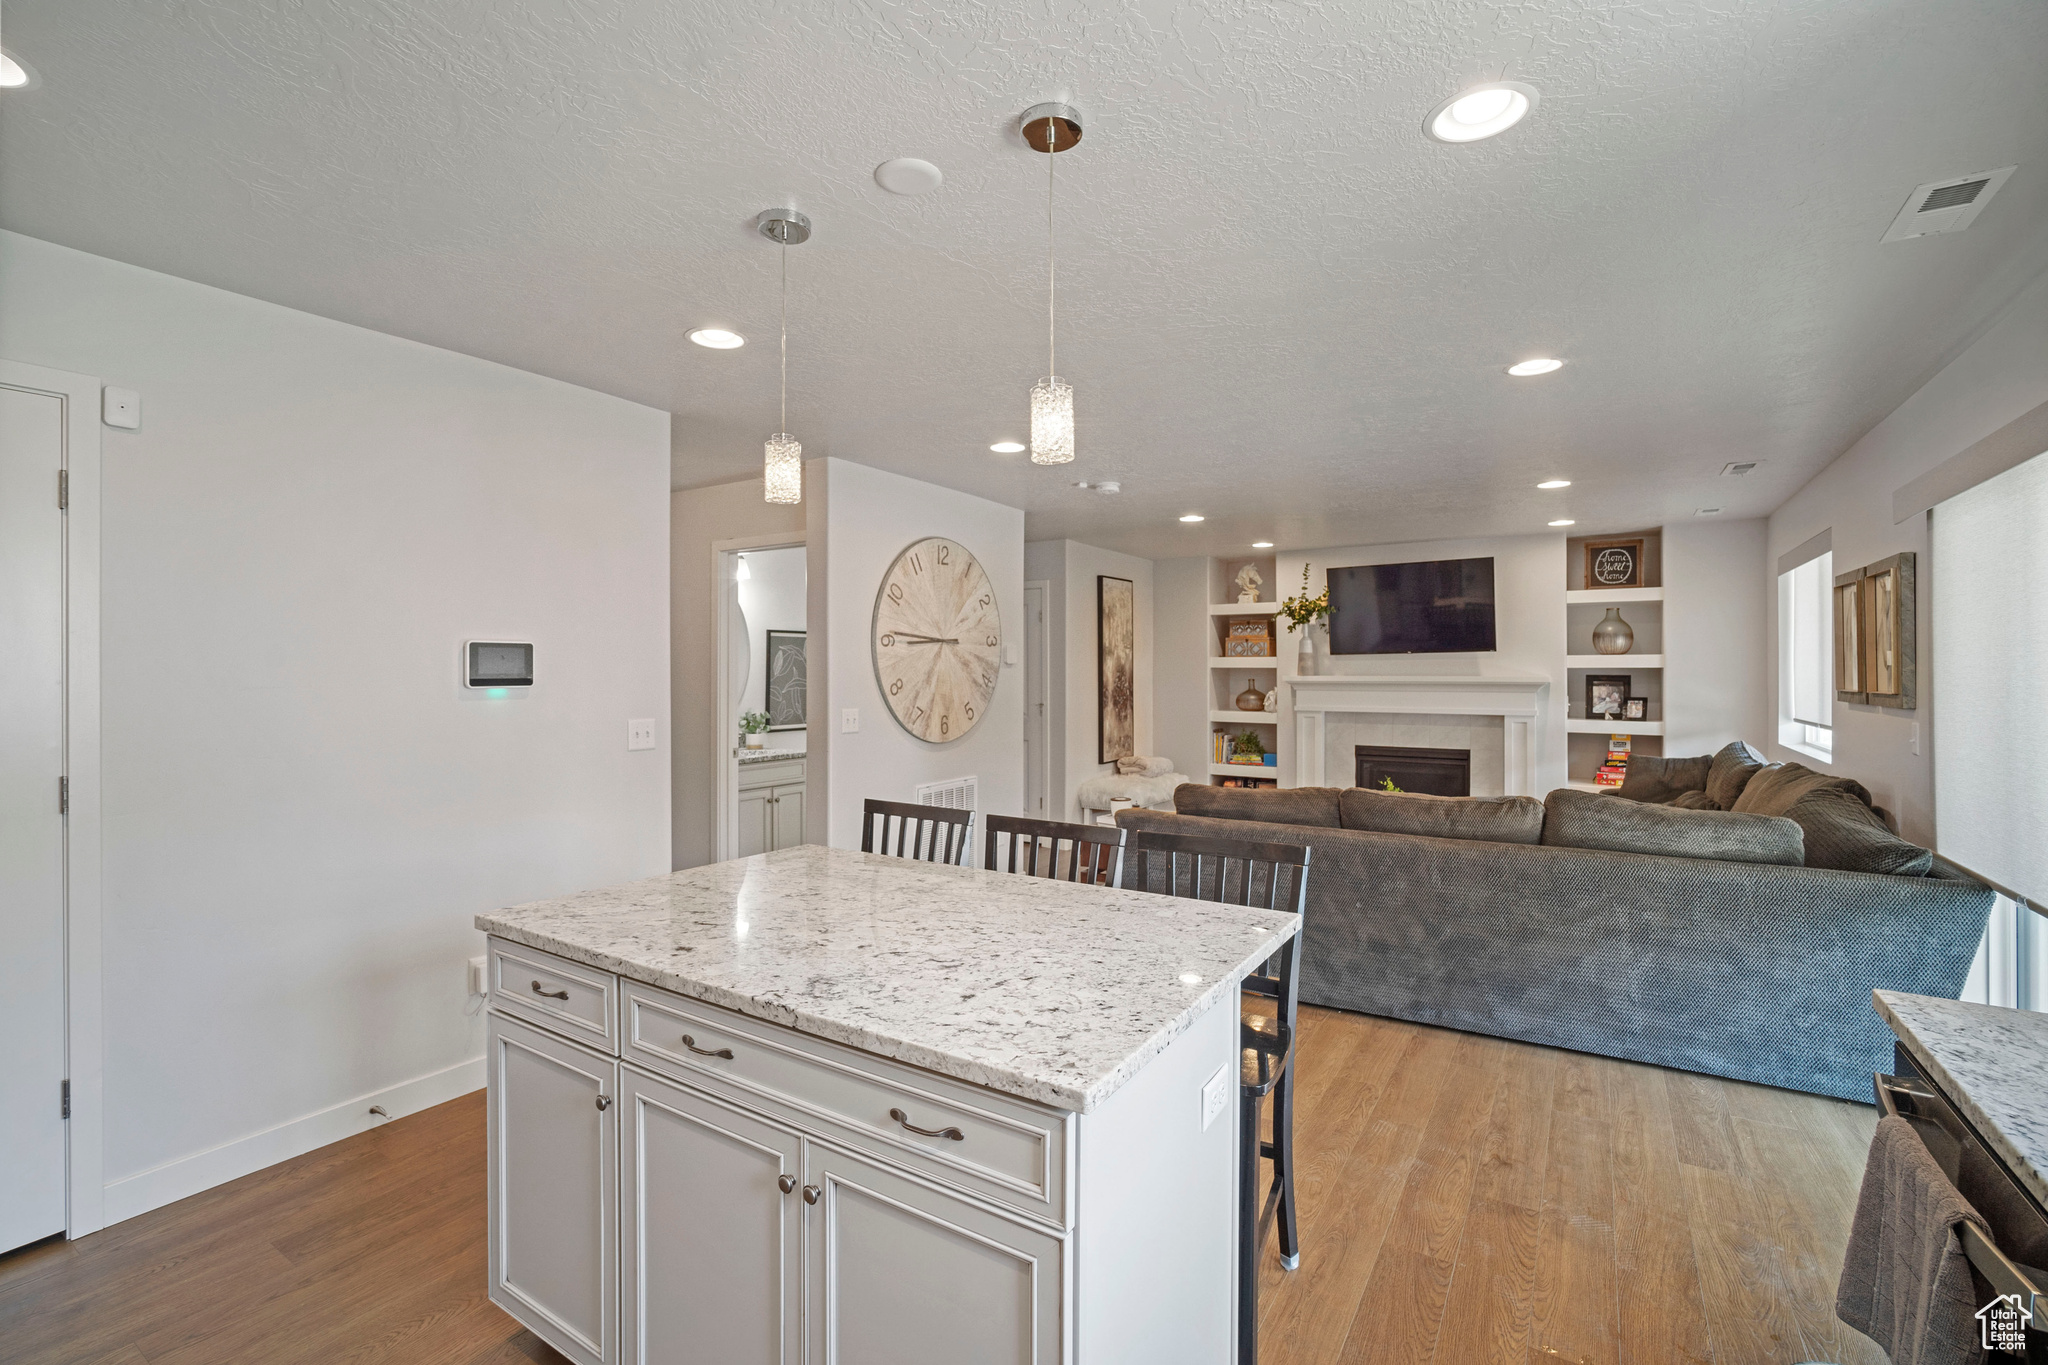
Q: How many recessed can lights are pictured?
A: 9